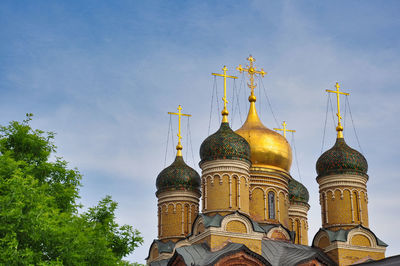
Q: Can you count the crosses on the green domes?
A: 4